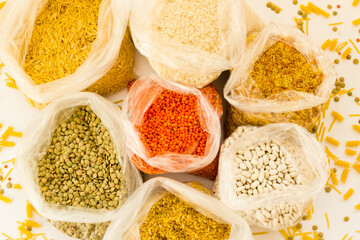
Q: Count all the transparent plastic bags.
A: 7